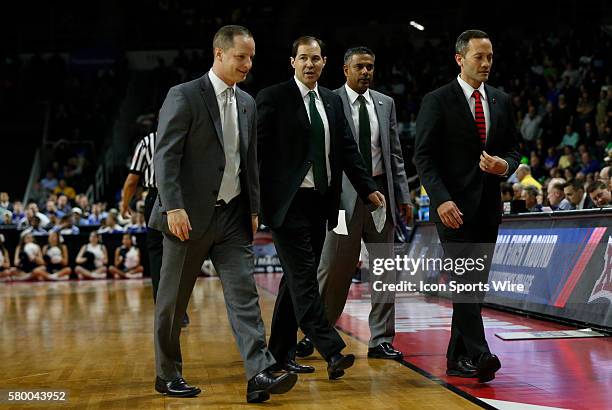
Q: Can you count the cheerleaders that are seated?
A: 5